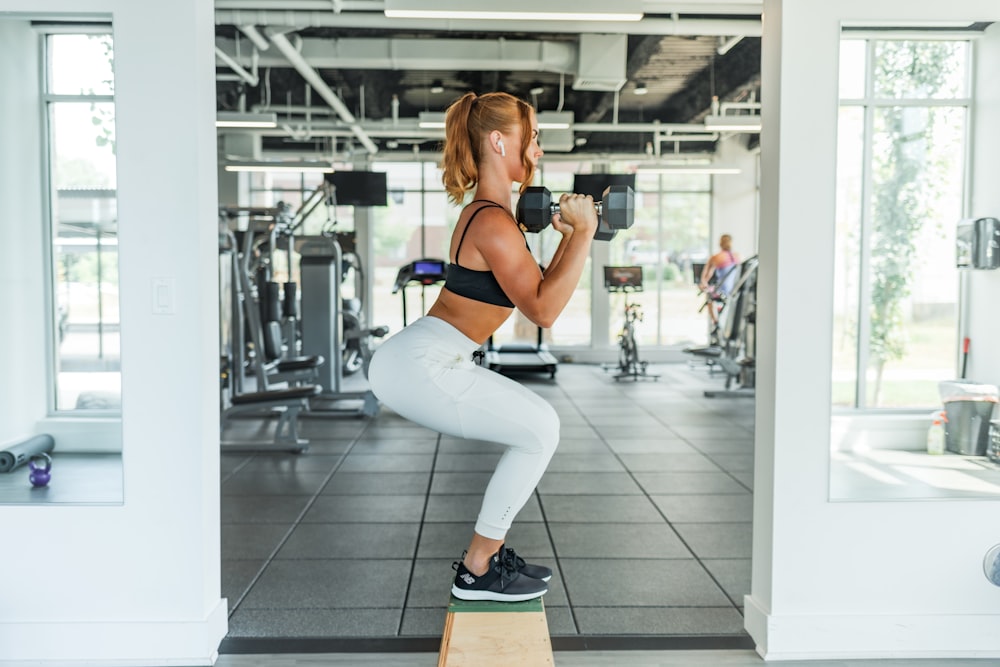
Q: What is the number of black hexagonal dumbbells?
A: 2